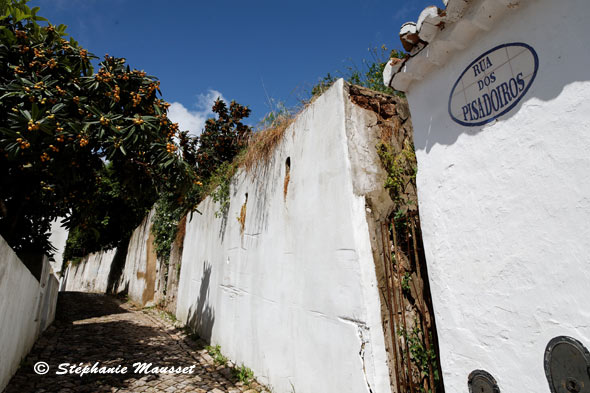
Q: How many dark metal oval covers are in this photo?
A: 2